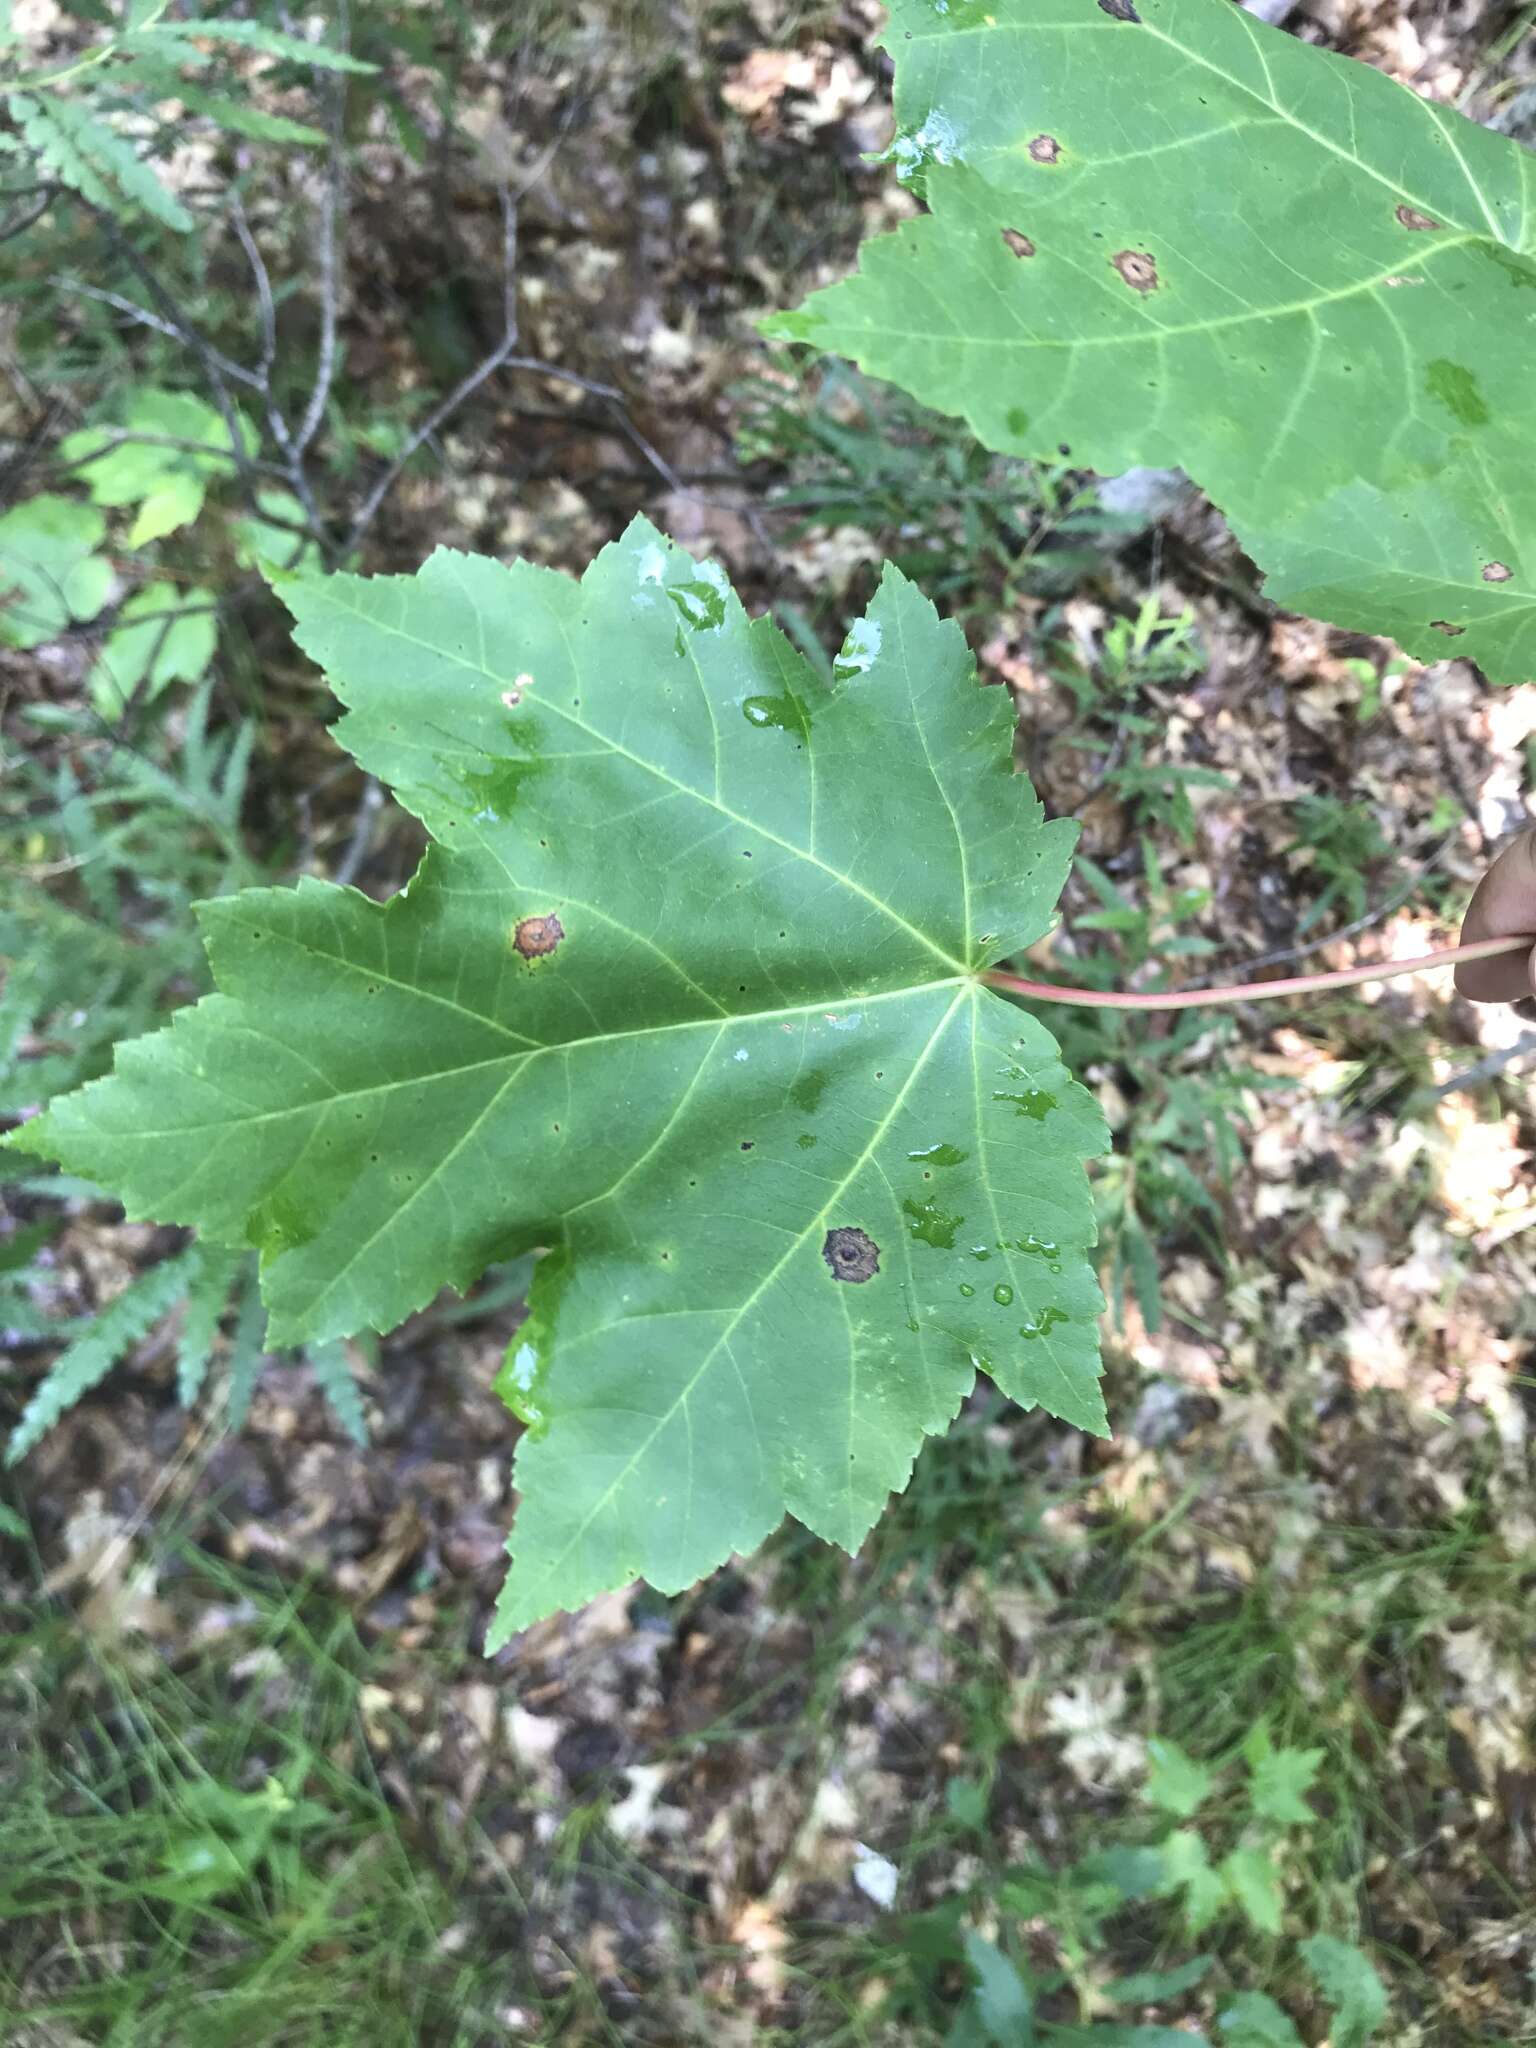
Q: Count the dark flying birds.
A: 0